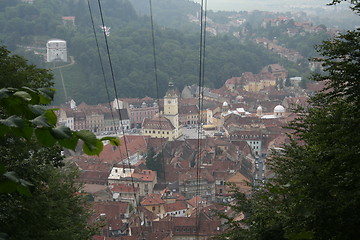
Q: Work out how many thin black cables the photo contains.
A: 5